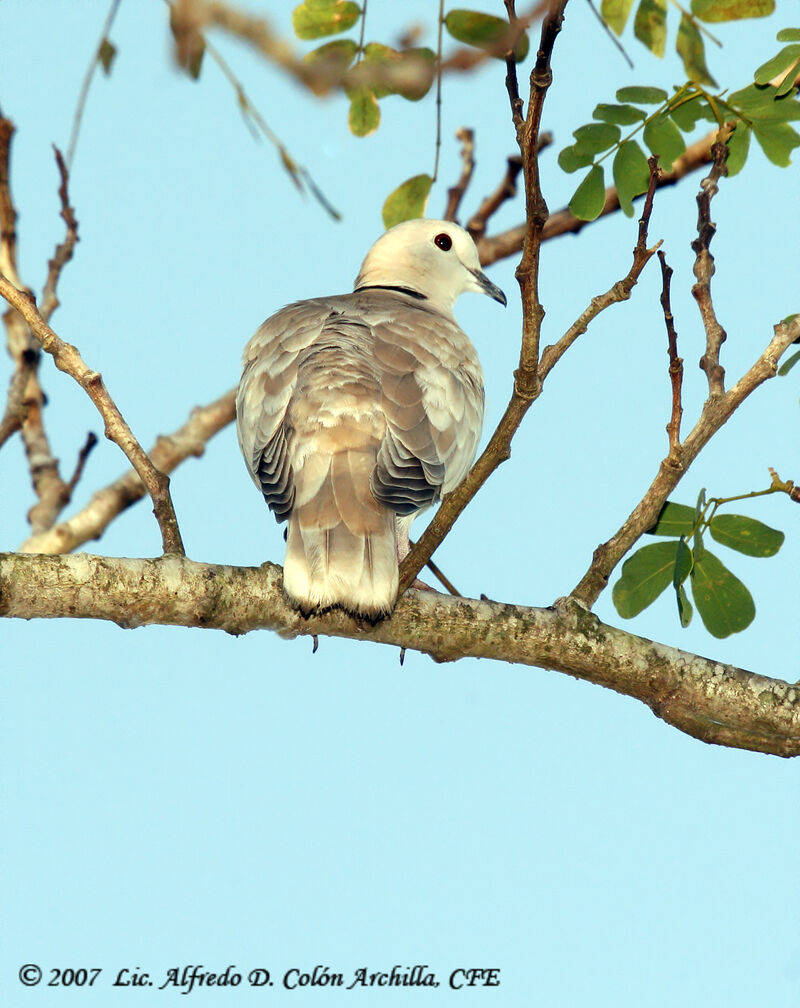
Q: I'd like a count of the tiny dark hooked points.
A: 2